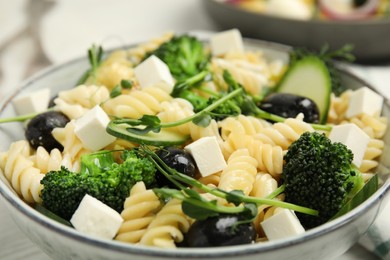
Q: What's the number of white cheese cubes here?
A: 9